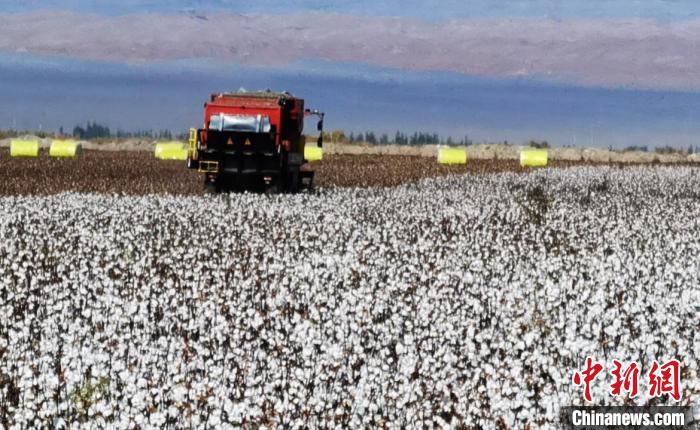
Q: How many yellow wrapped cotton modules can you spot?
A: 6